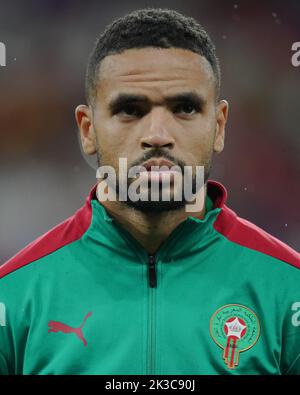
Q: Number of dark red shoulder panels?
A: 2